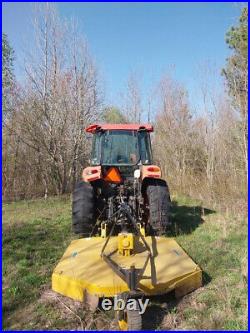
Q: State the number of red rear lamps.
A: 2